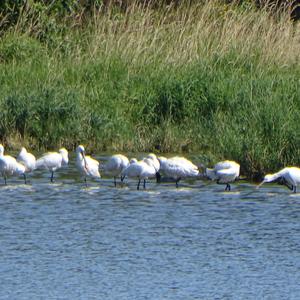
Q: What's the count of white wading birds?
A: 10